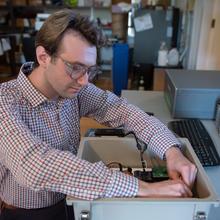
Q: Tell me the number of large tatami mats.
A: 0